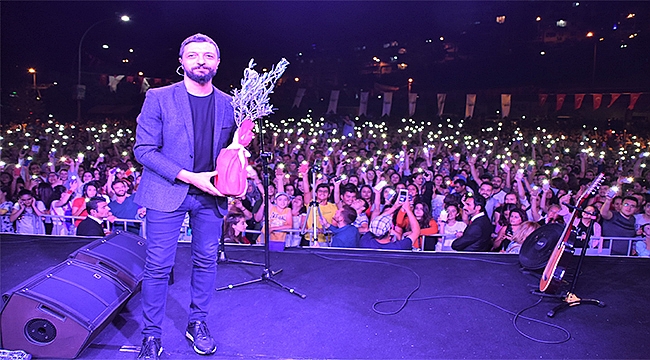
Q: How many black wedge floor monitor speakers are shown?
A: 2